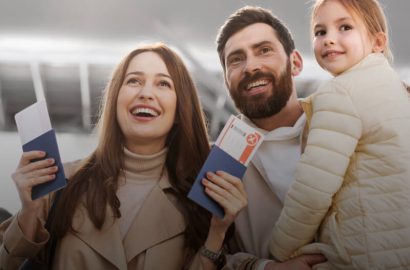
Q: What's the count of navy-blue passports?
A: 2